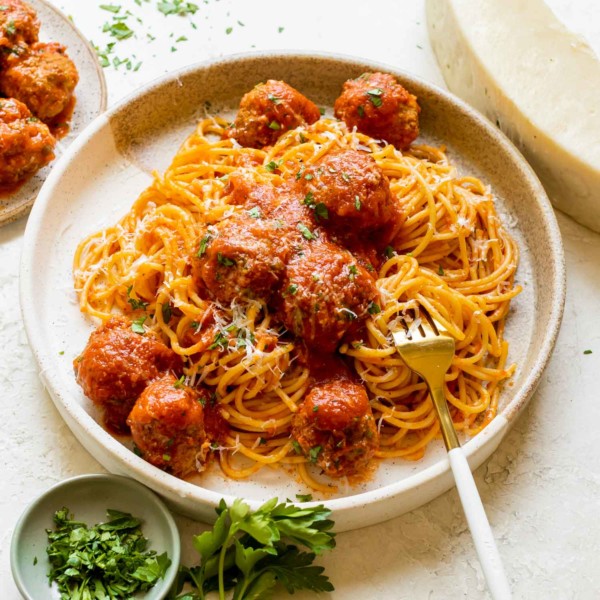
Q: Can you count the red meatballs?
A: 11